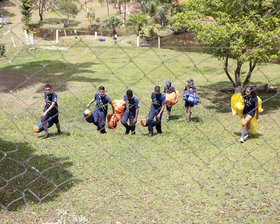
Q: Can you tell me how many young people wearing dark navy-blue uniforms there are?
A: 7